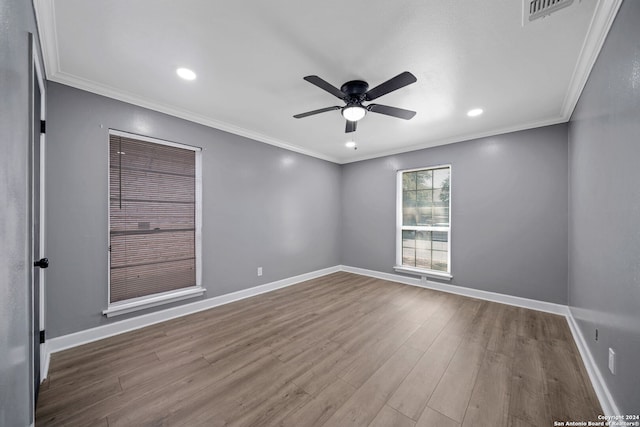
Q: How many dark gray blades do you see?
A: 5